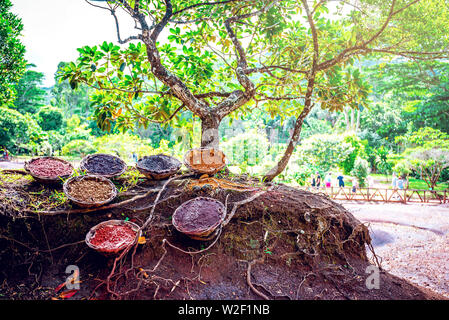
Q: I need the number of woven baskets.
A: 7